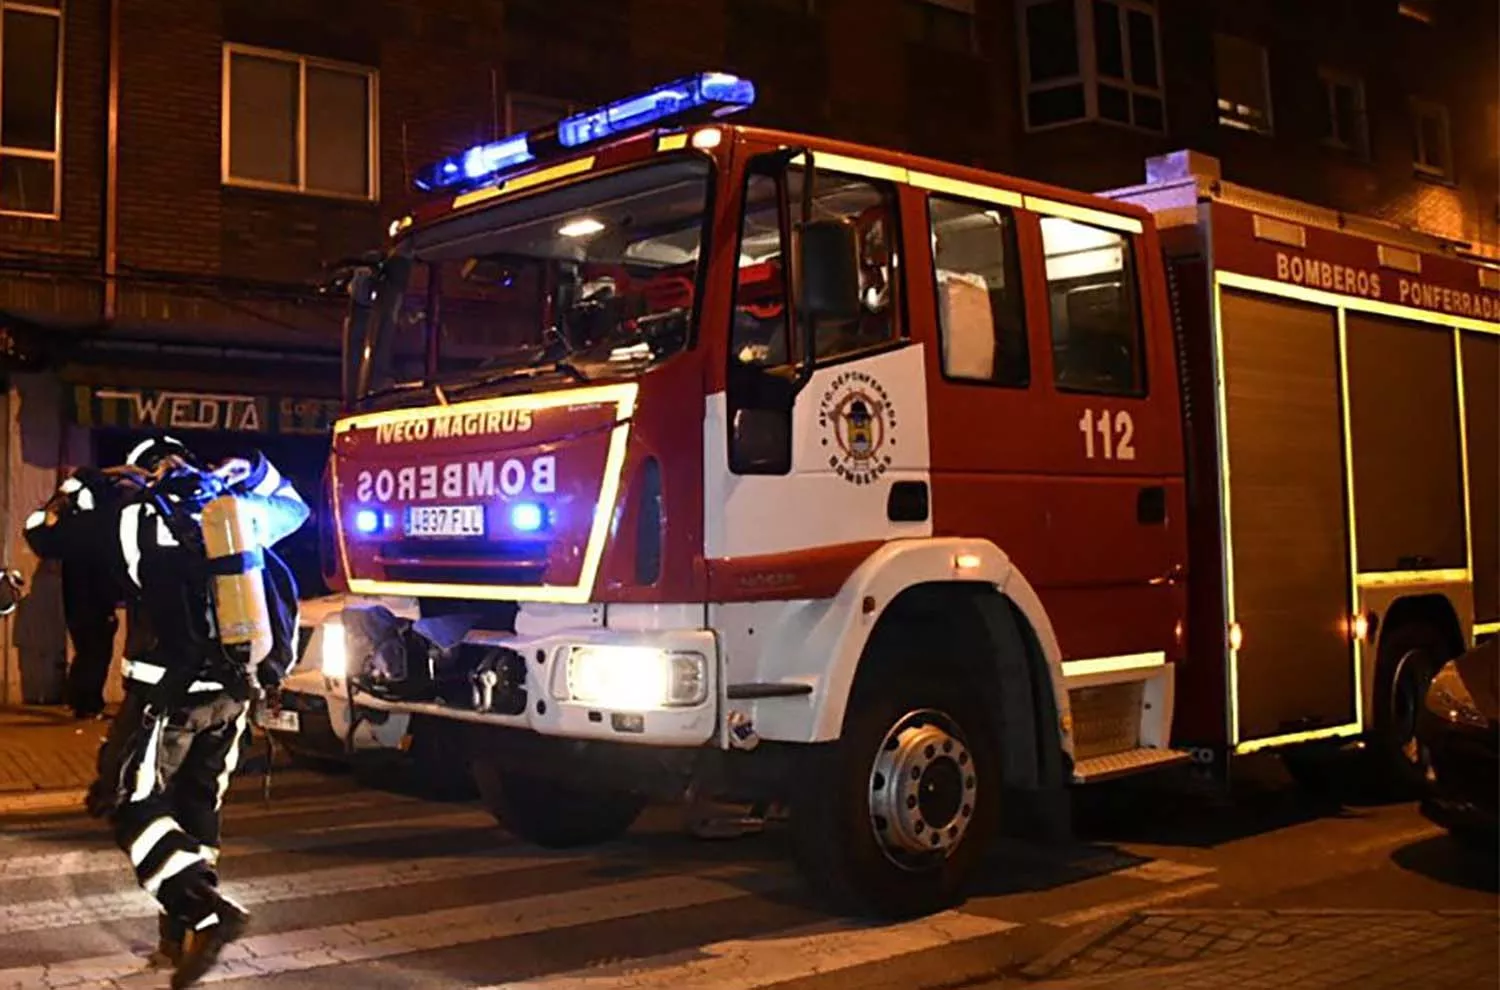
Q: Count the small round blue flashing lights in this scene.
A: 2